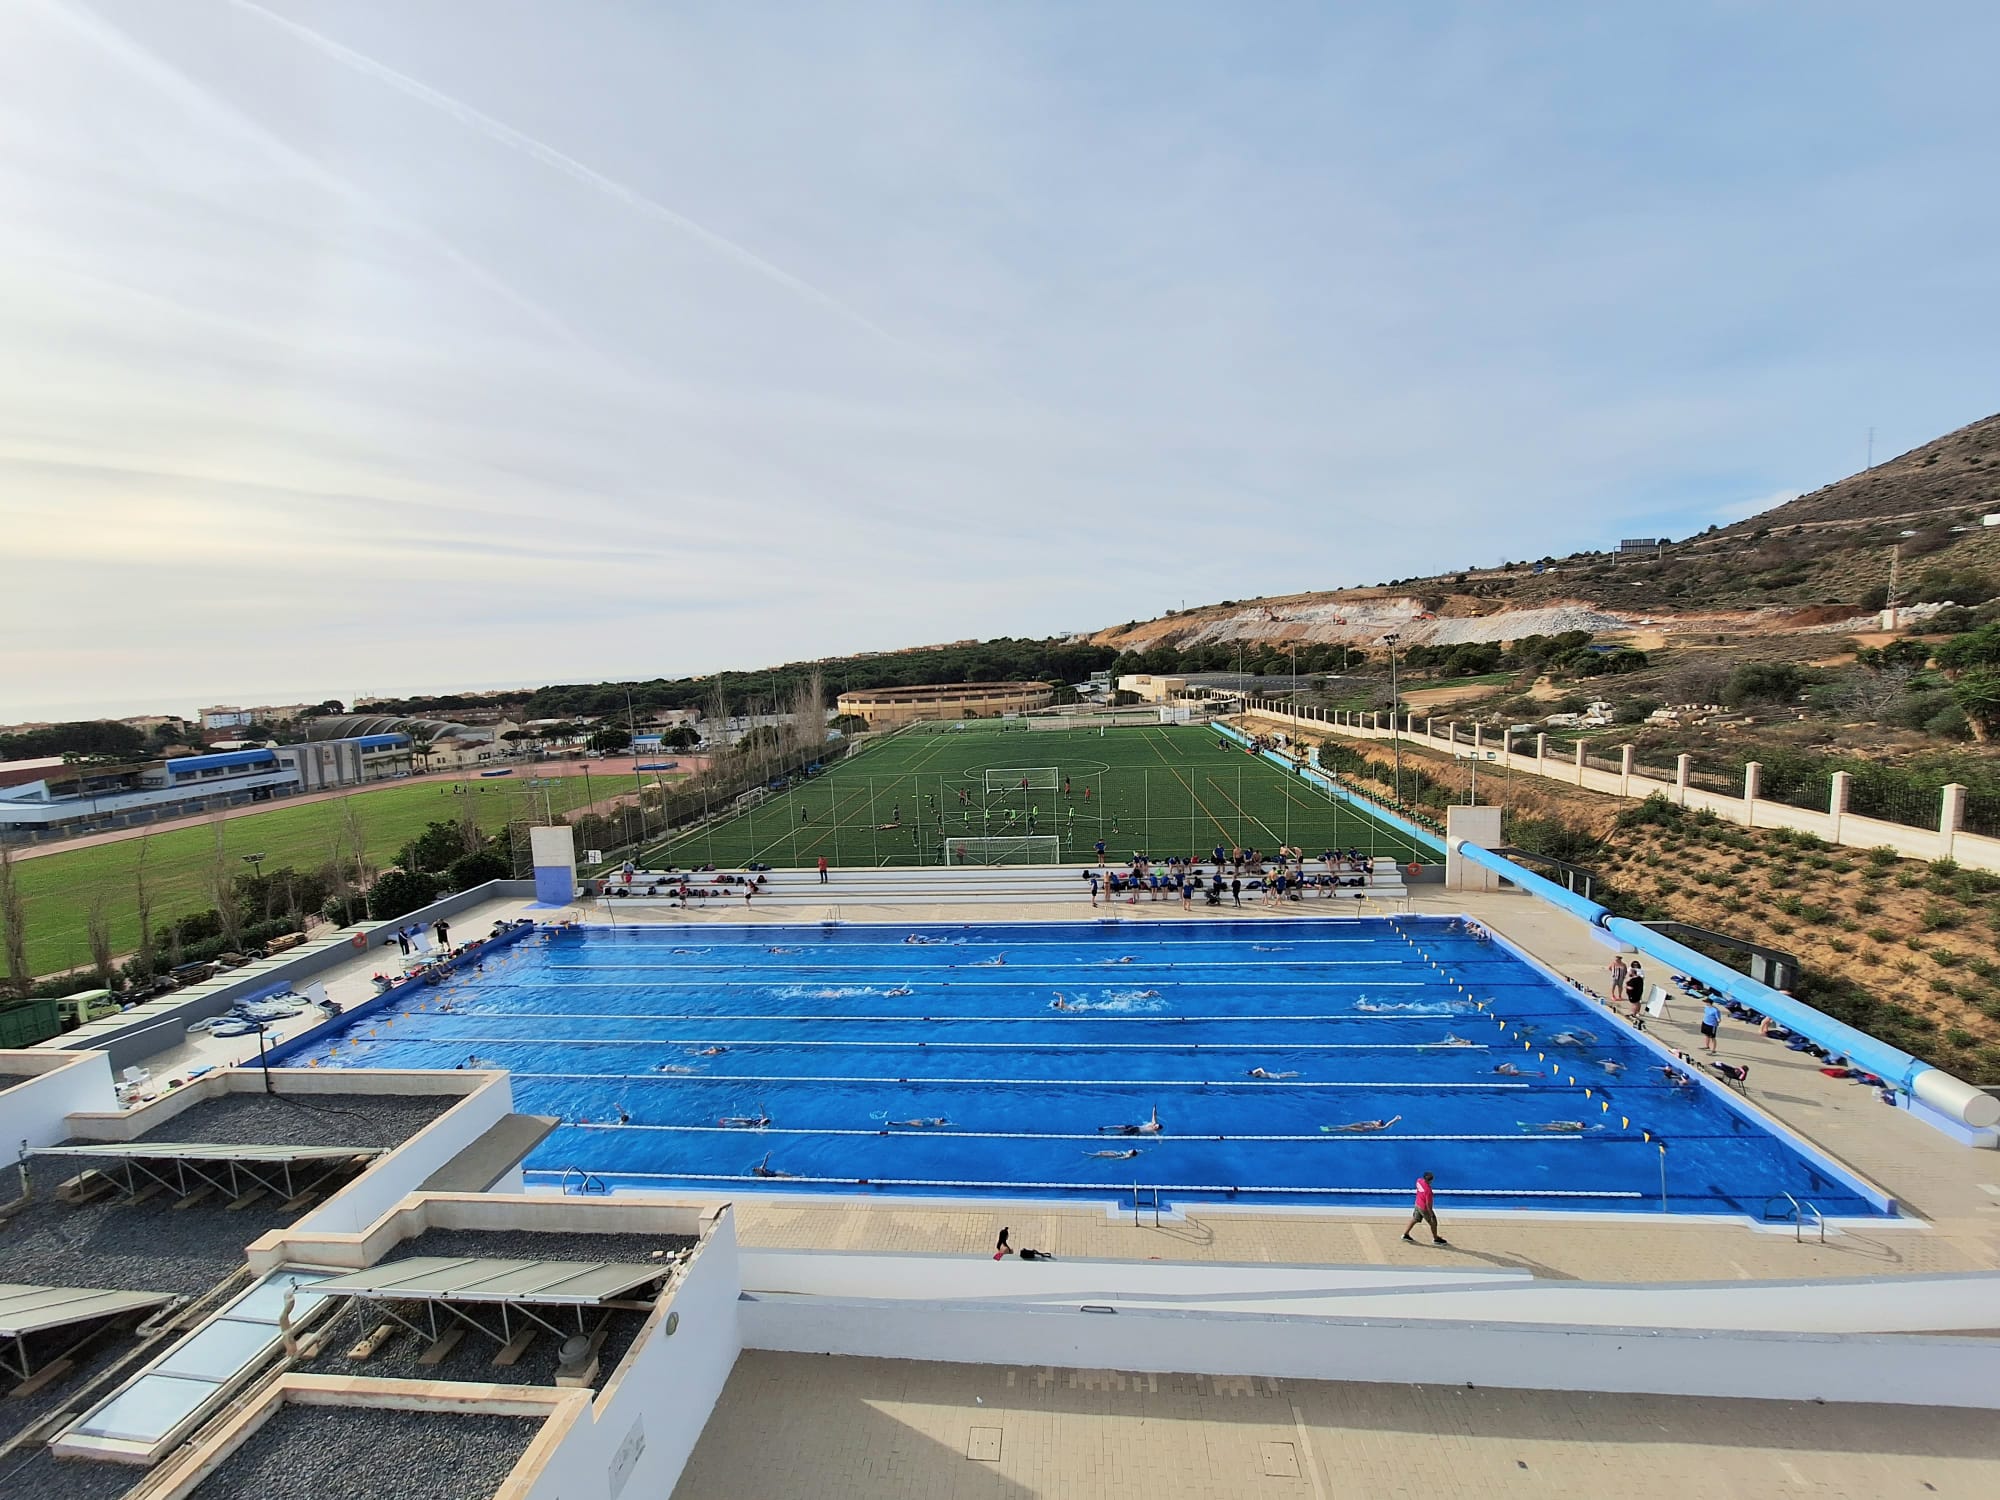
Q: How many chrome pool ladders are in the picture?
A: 7